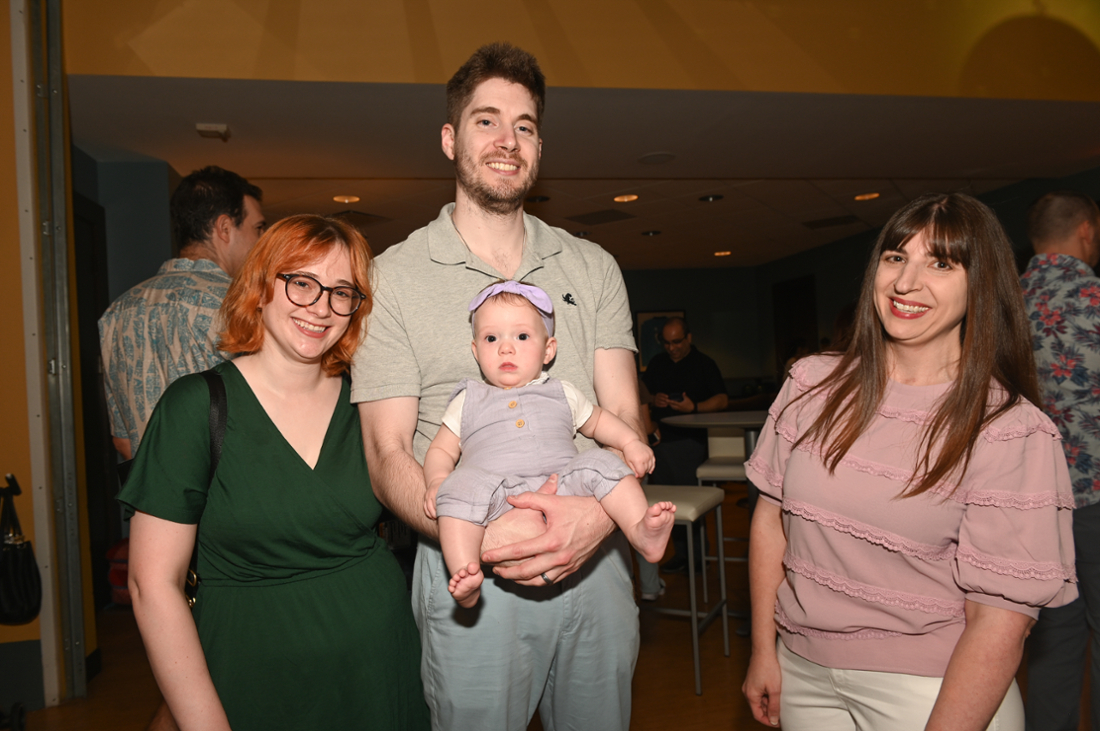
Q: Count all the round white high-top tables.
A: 1